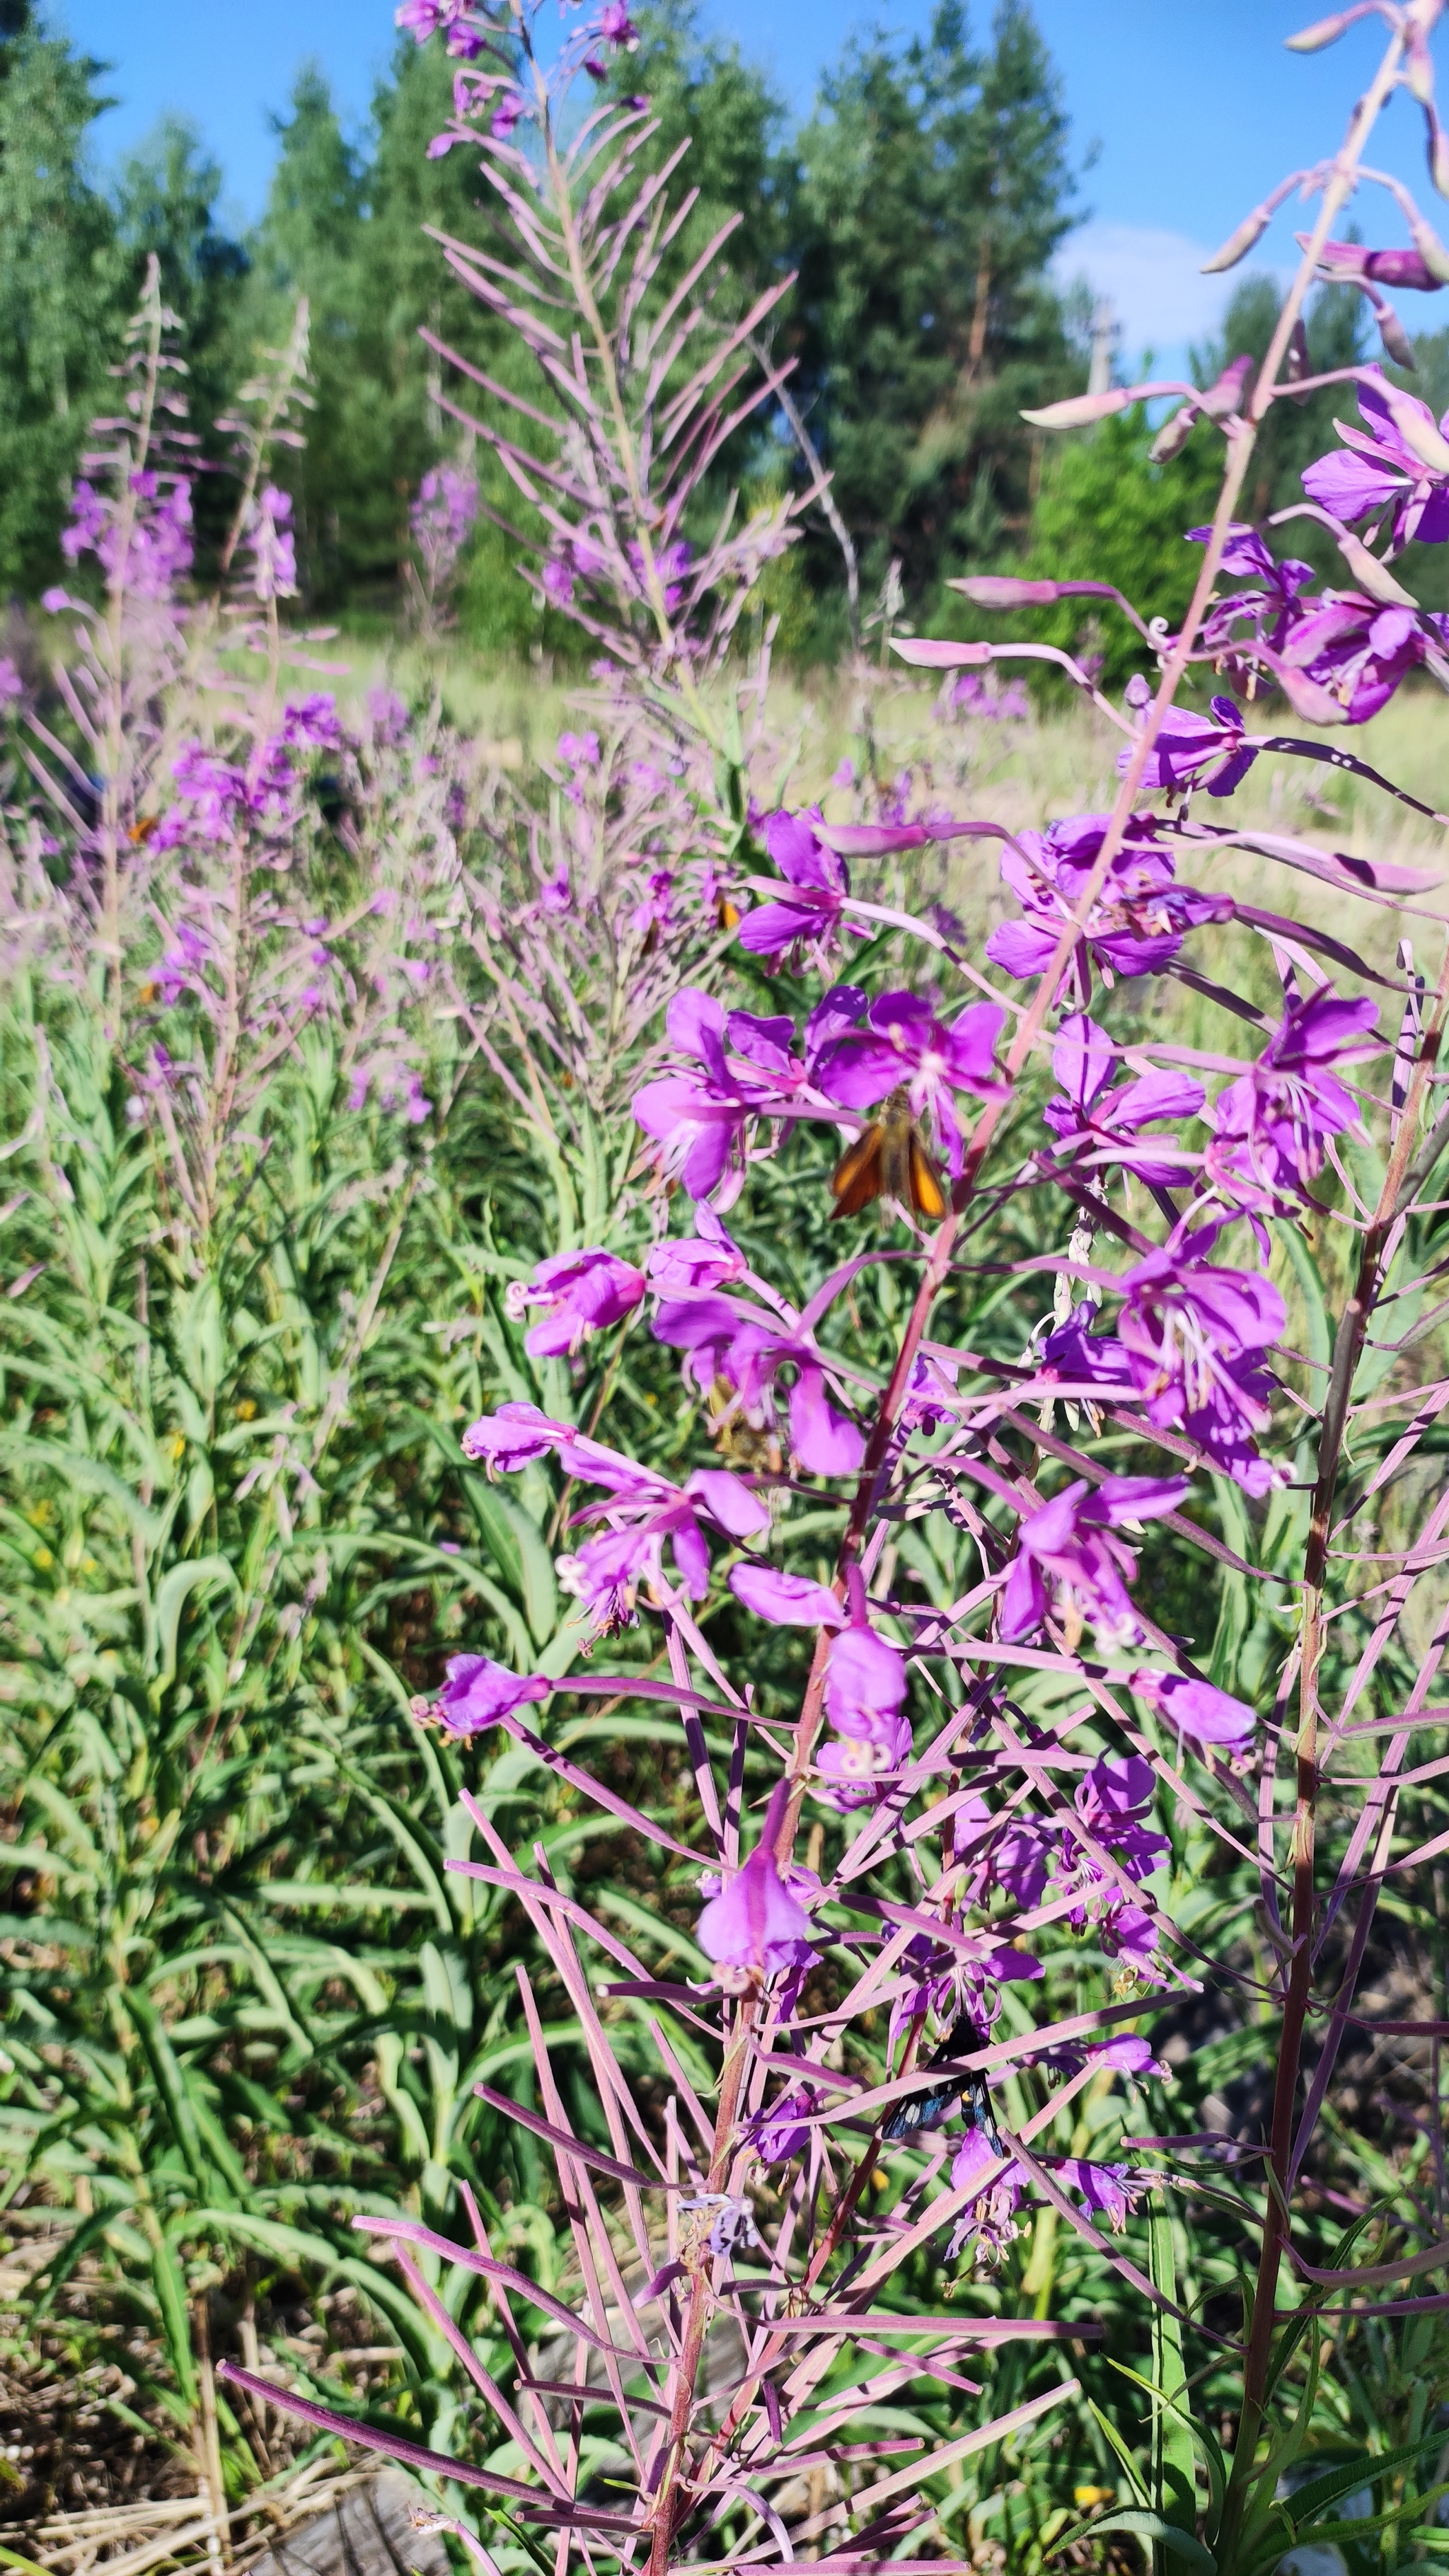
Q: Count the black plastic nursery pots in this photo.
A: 0